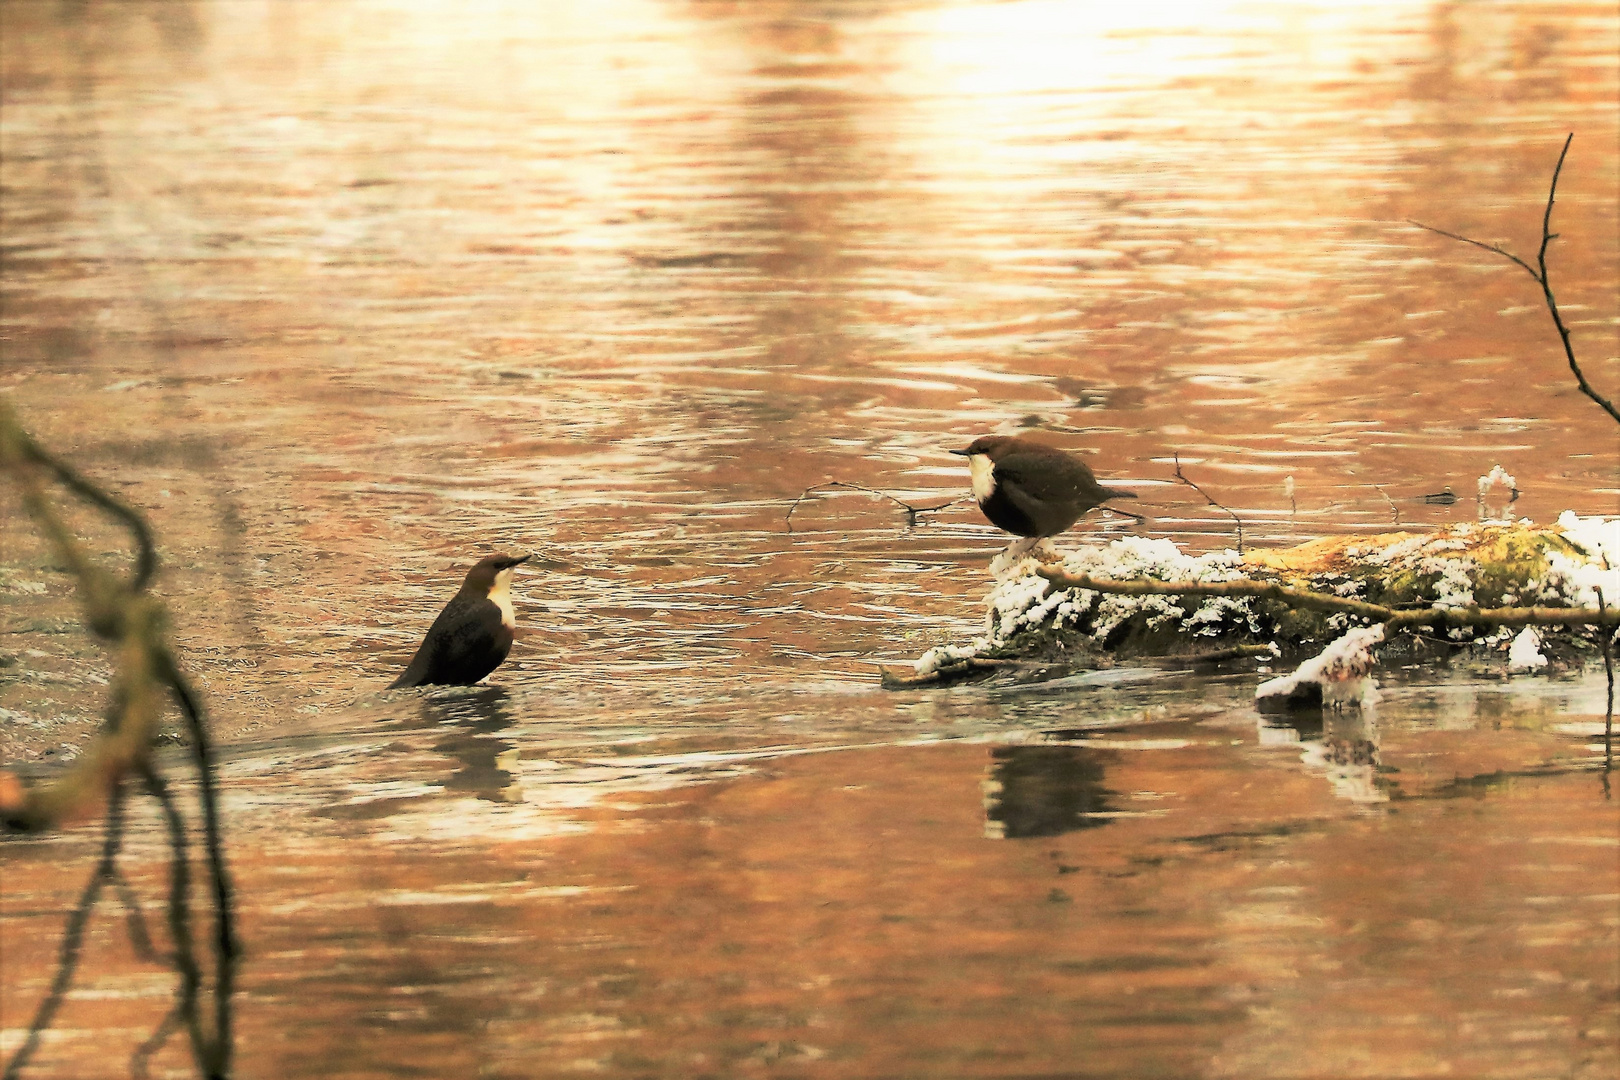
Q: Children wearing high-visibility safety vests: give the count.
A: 0